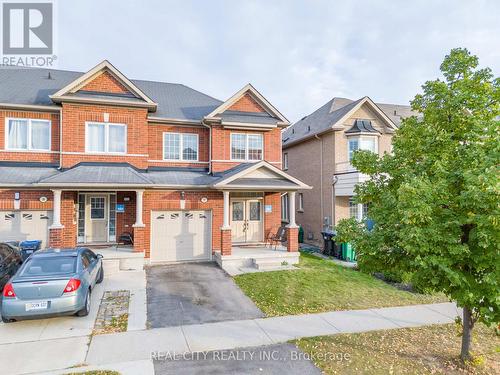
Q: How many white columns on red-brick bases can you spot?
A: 4